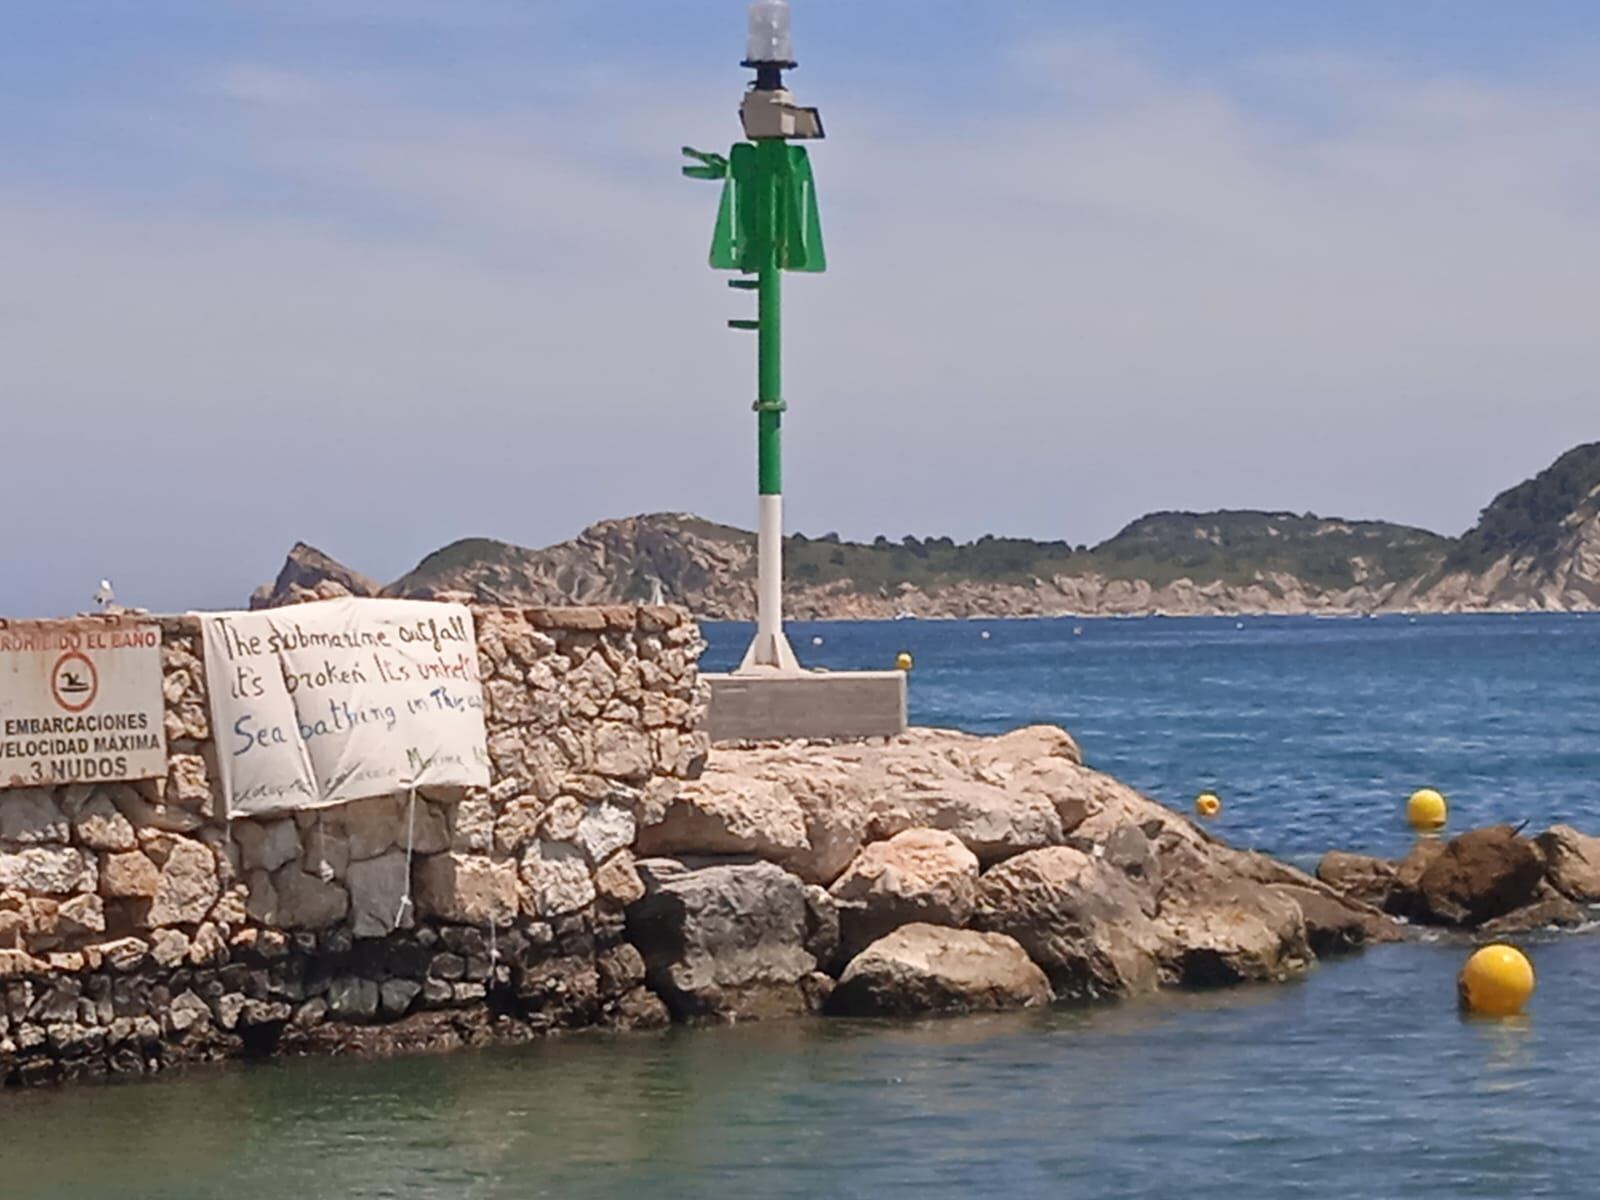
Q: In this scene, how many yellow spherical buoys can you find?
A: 4